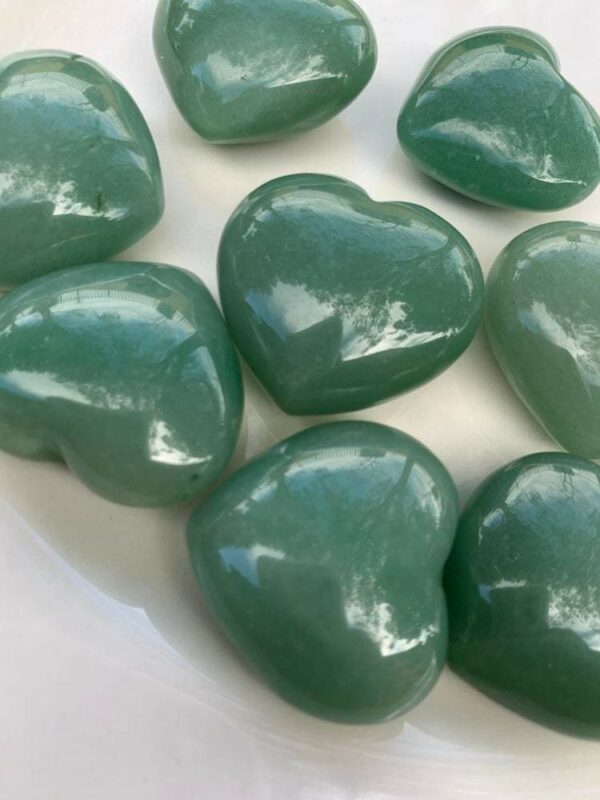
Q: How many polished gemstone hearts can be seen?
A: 8